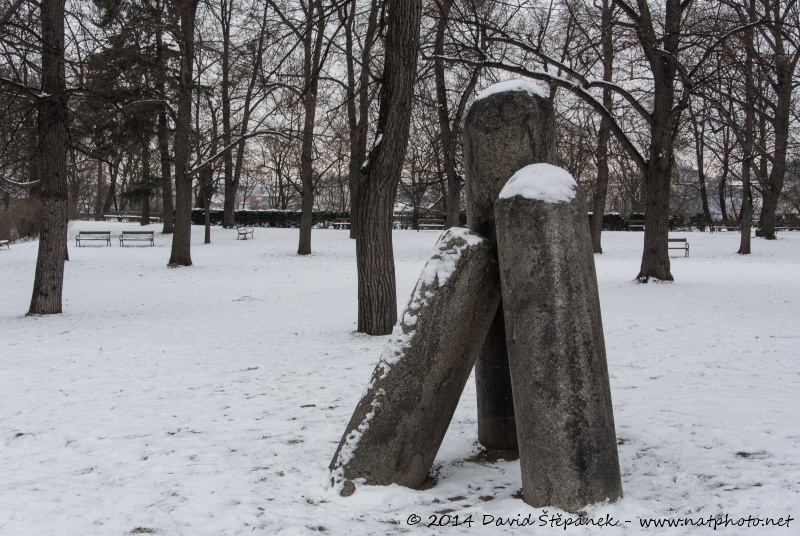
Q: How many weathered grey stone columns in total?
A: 3